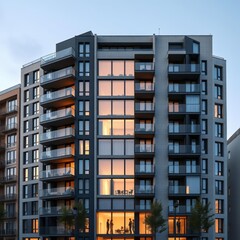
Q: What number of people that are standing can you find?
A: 5